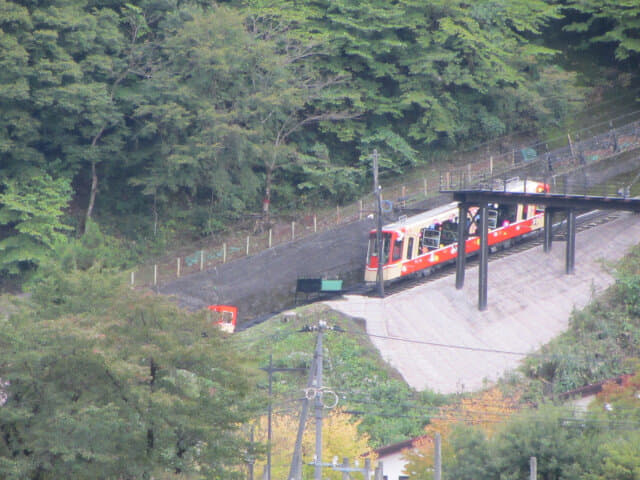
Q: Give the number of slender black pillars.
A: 4